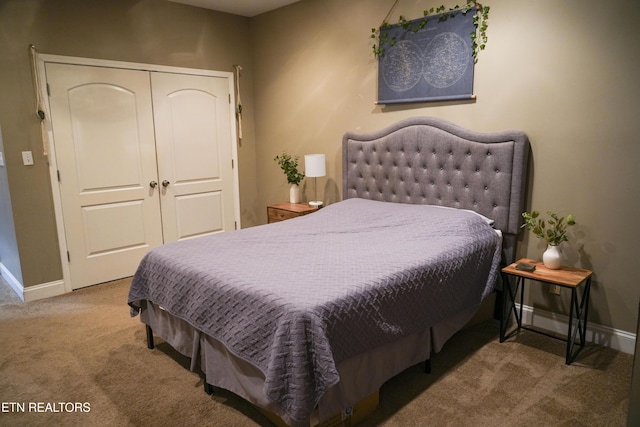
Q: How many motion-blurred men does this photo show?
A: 0